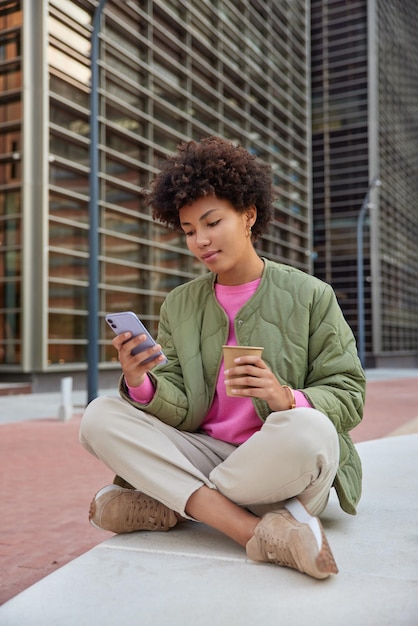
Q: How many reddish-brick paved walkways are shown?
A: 1